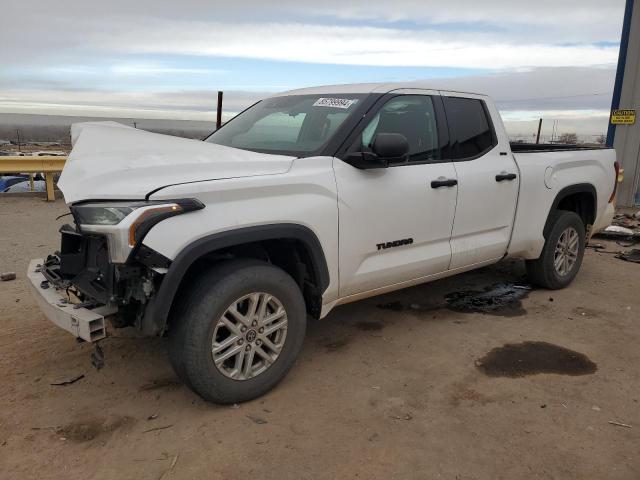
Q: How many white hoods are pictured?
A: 1